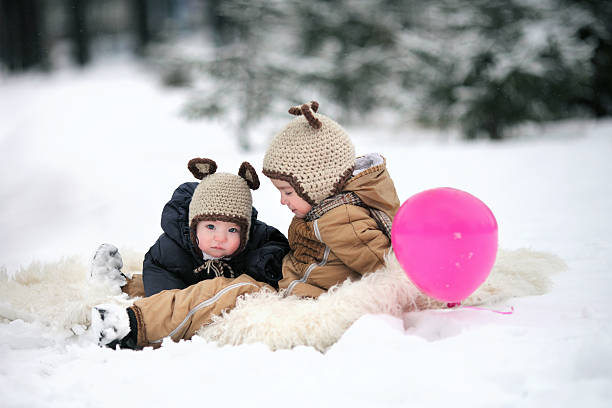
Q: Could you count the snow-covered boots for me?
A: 2